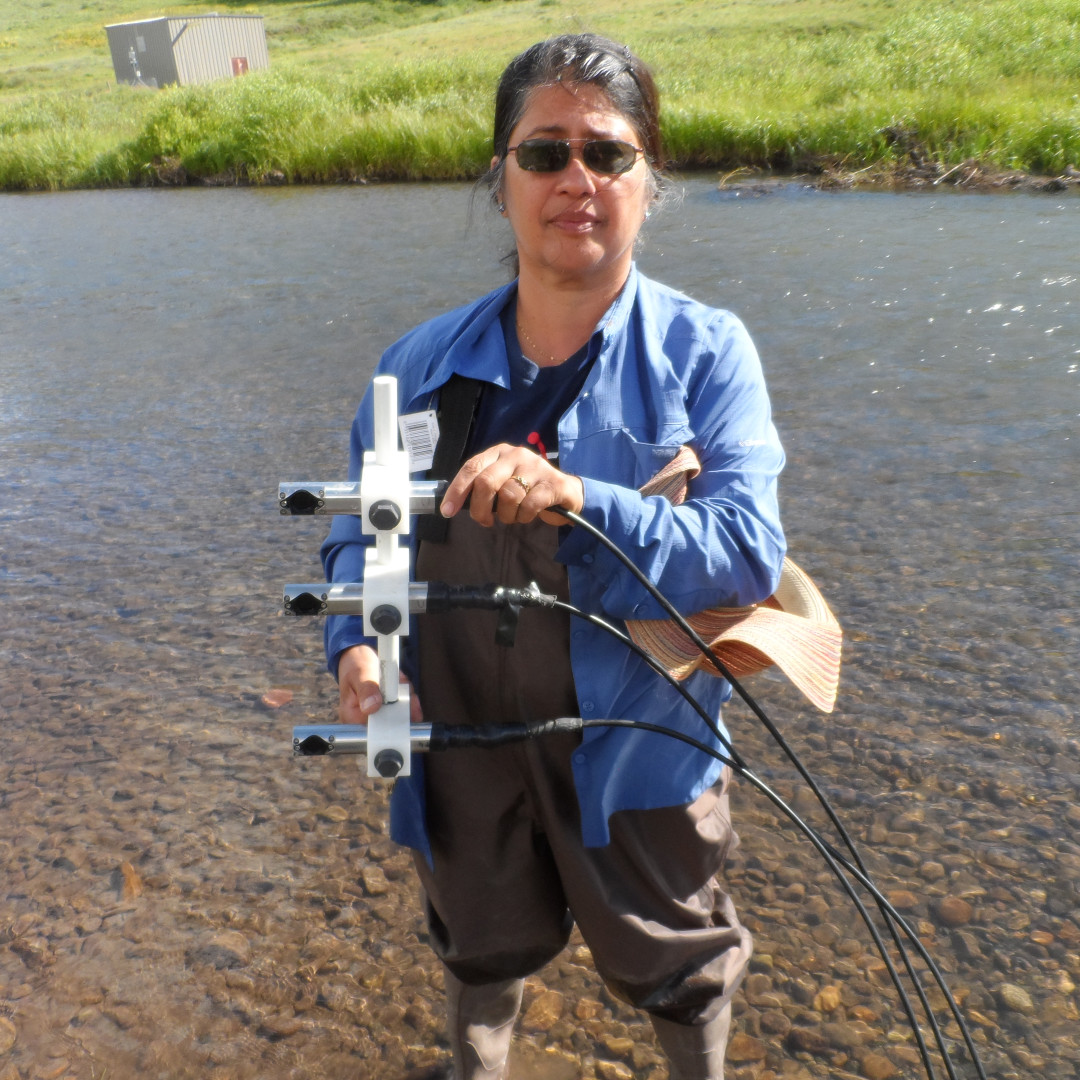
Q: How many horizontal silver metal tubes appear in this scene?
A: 3